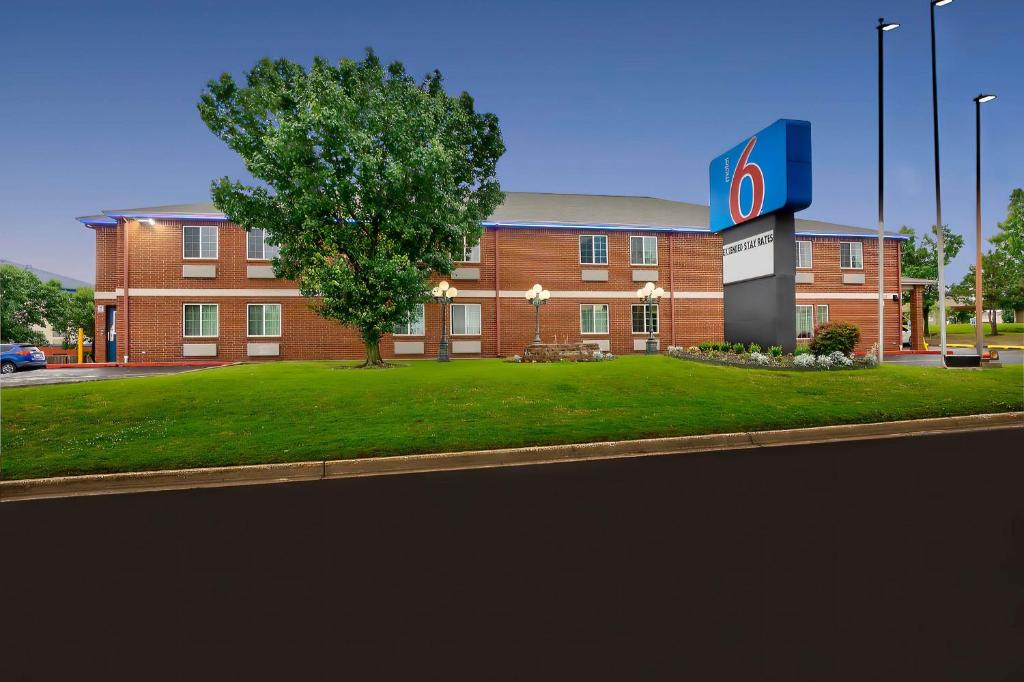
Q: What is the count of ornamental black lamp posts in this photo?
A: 3